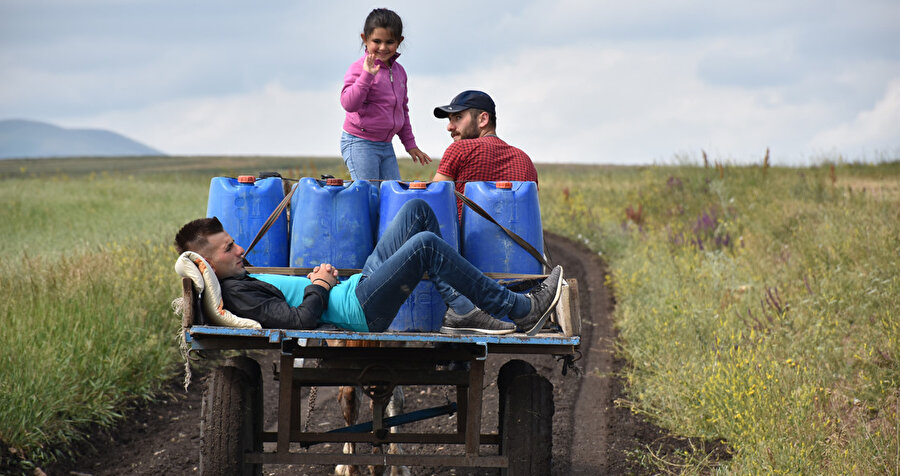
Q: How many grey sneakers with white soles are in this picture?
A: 2